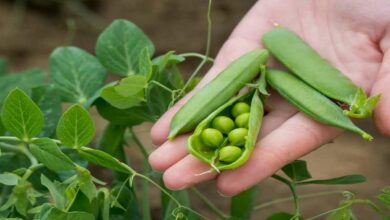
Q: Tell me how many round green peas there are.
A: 6